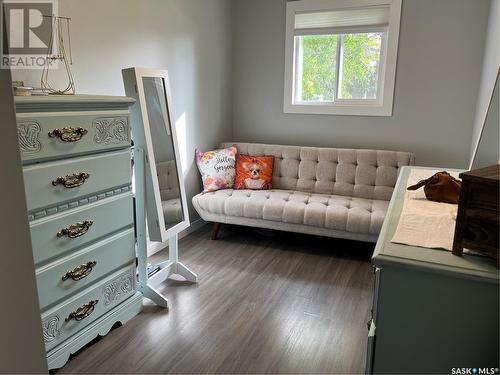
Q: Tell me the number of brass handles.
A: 5